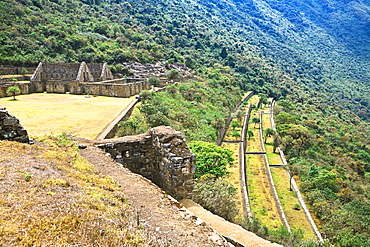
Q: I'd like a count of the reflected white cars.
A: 0